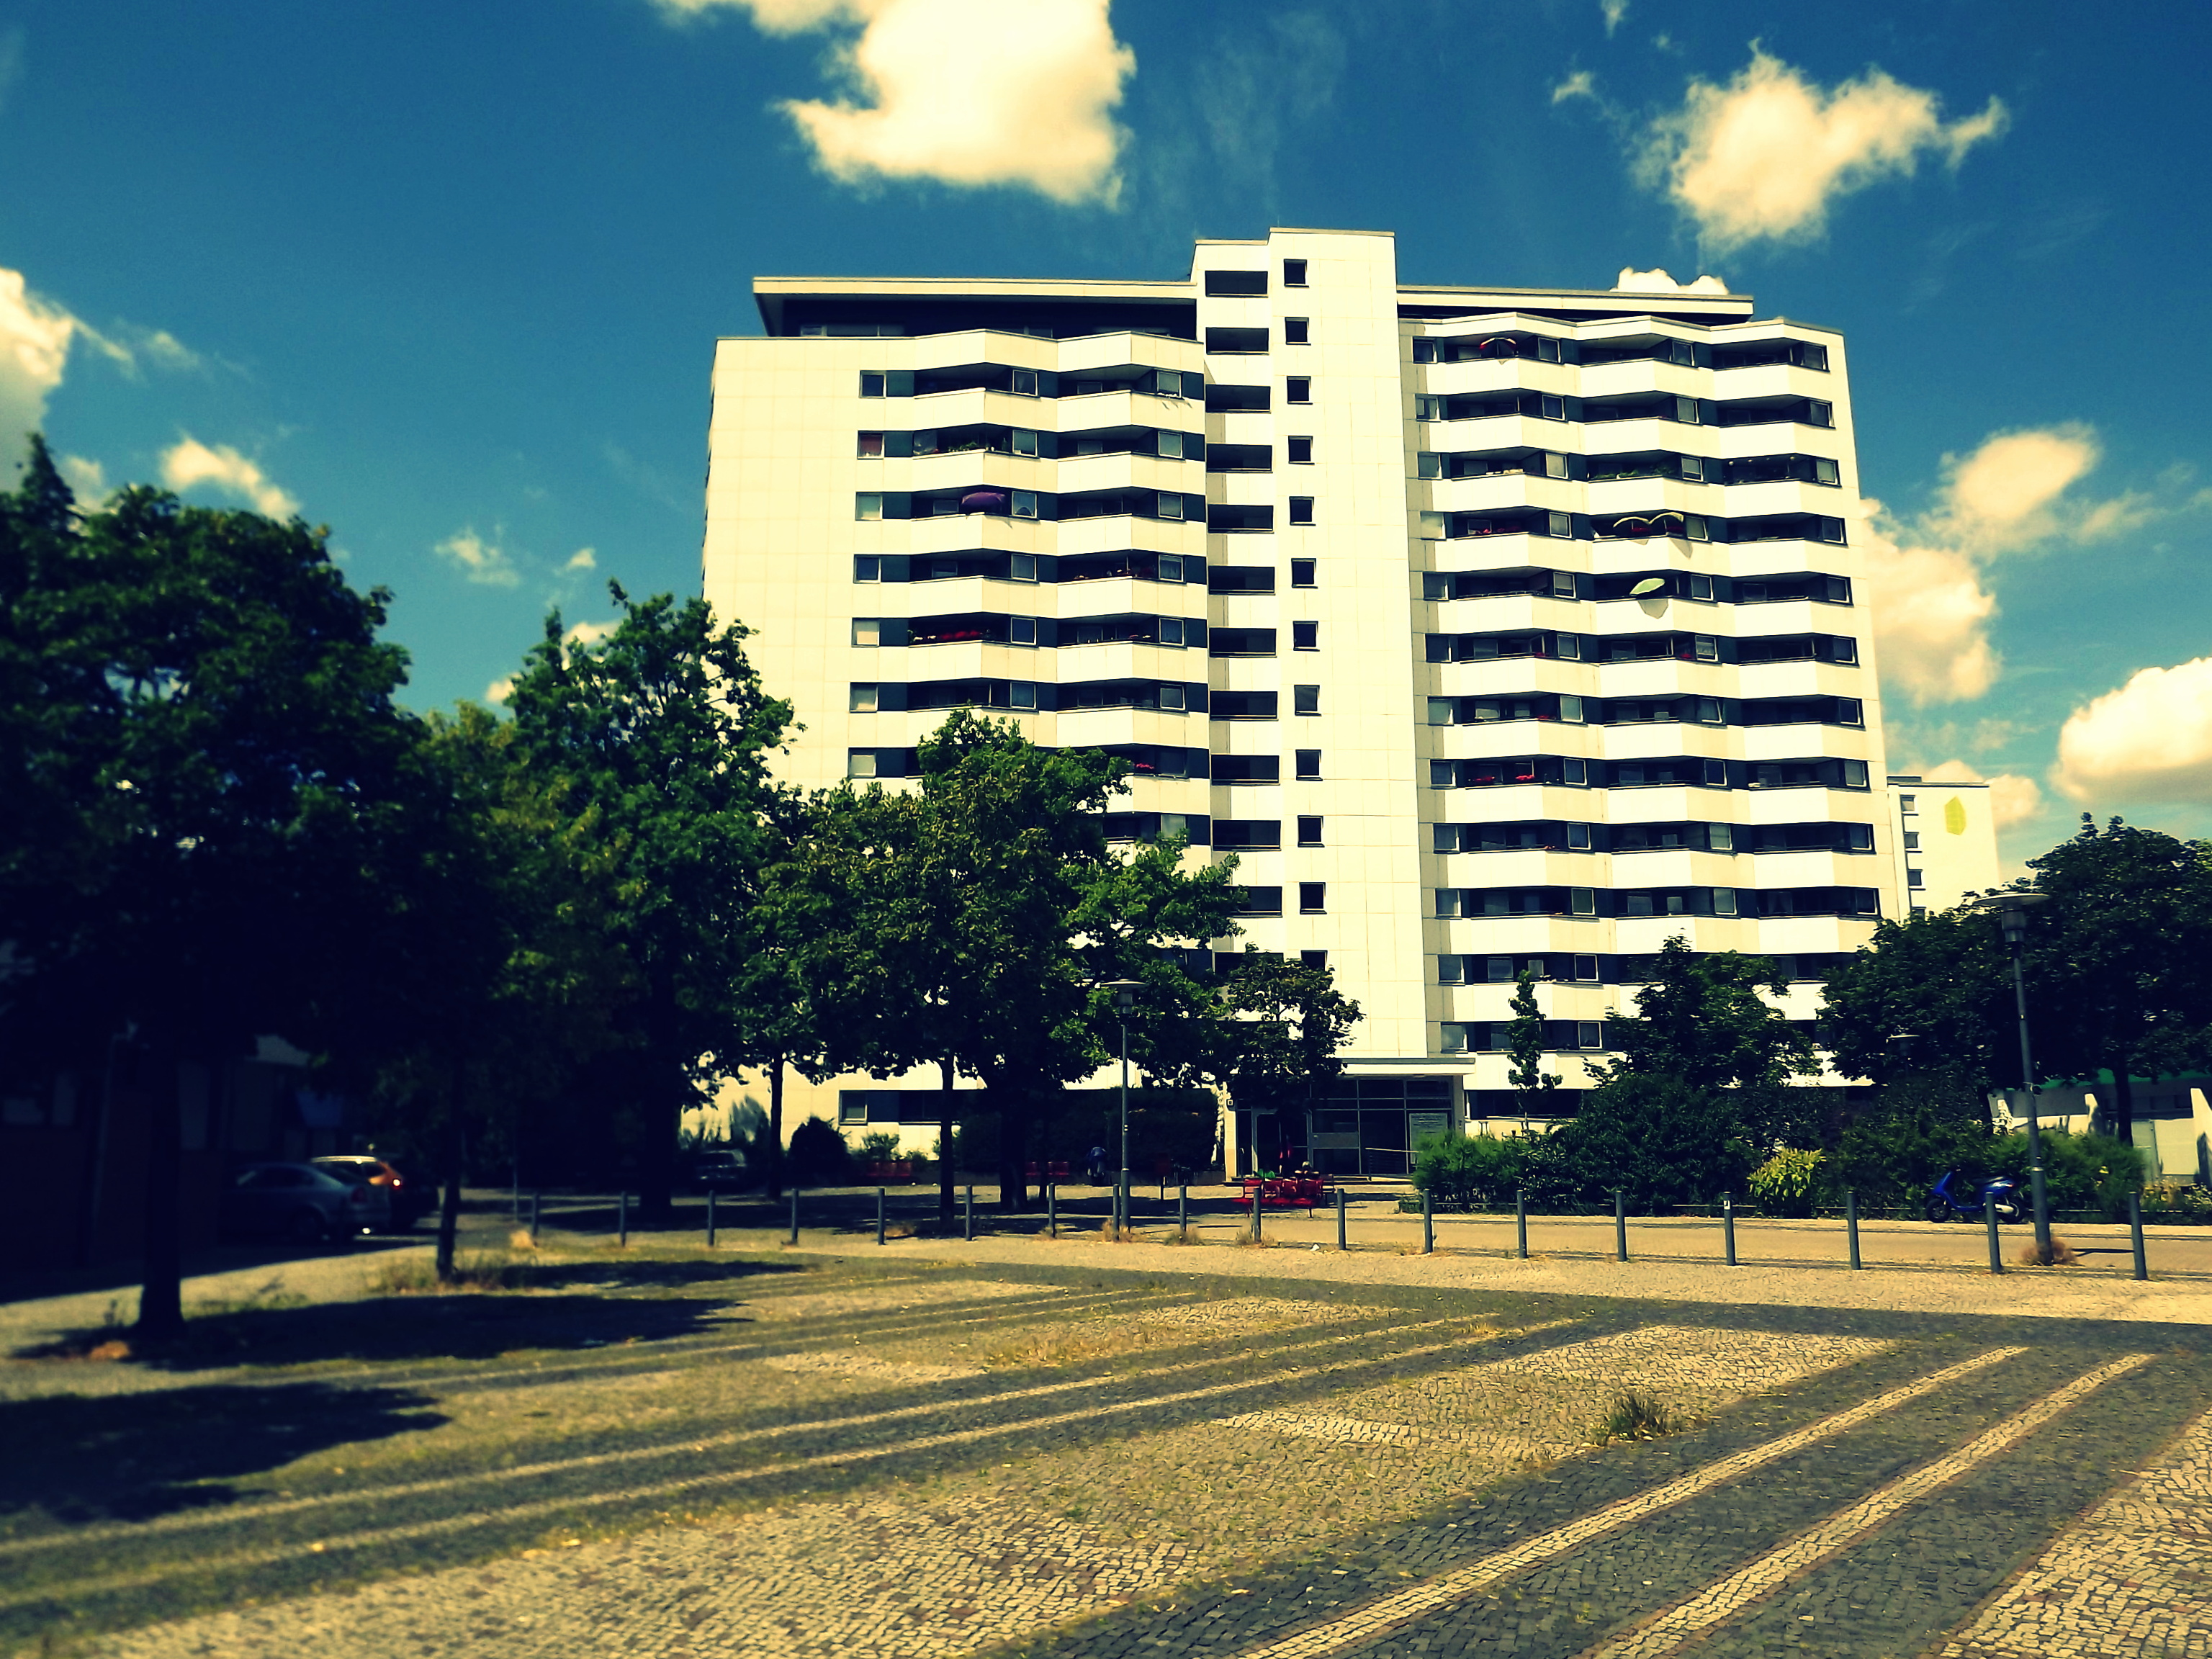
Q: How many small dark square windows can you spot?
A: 12